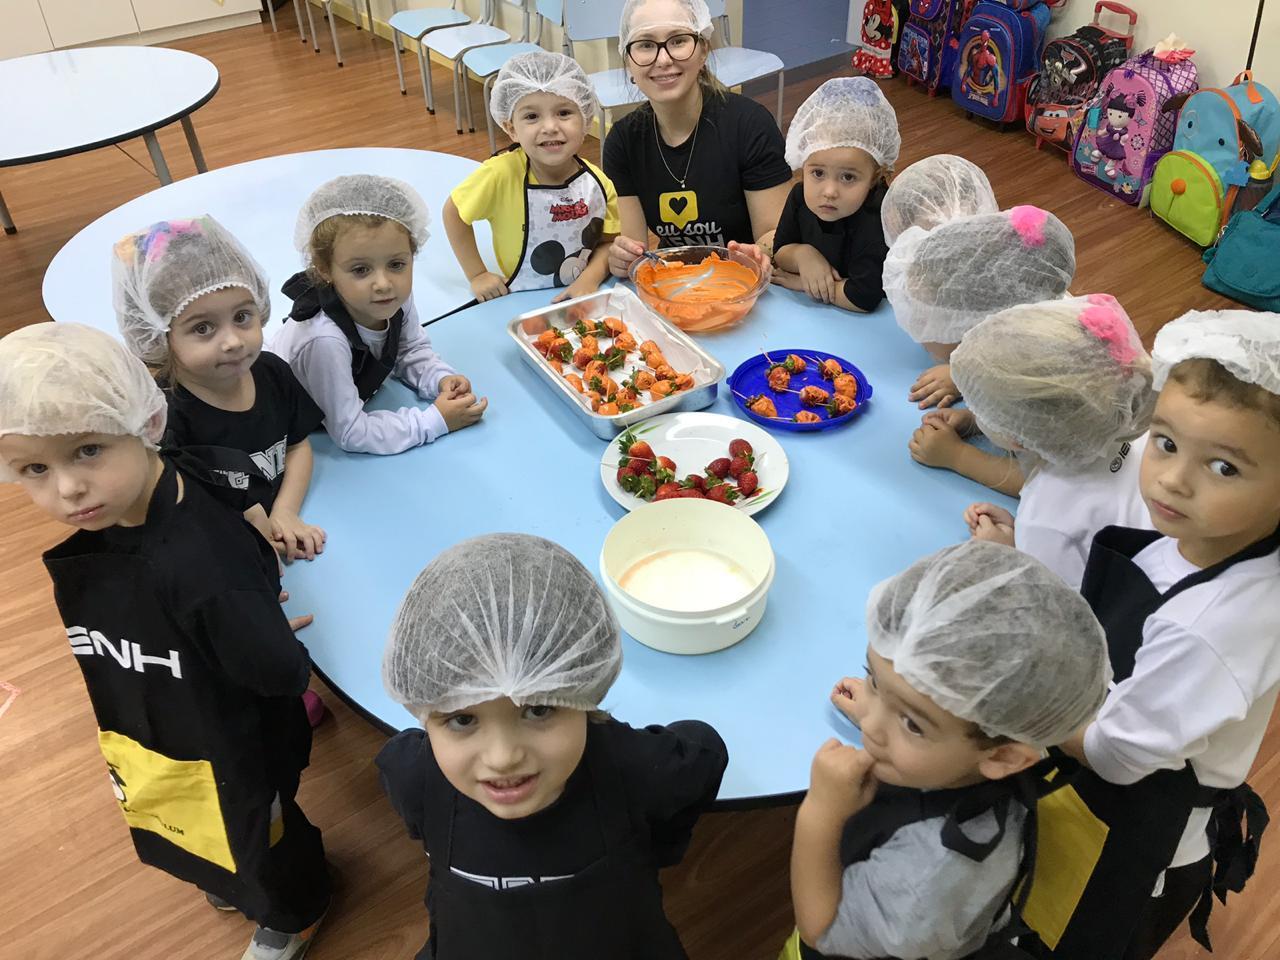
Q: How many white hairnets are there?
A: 12